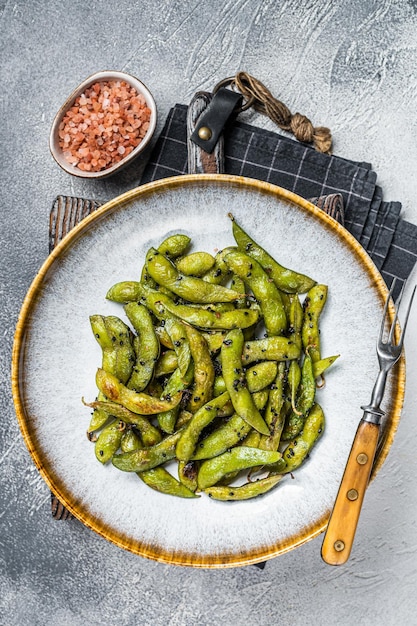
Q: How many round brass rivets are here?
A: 4